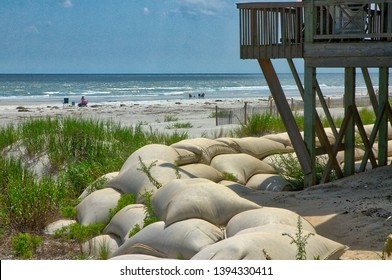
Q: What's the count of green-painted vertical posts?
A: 3